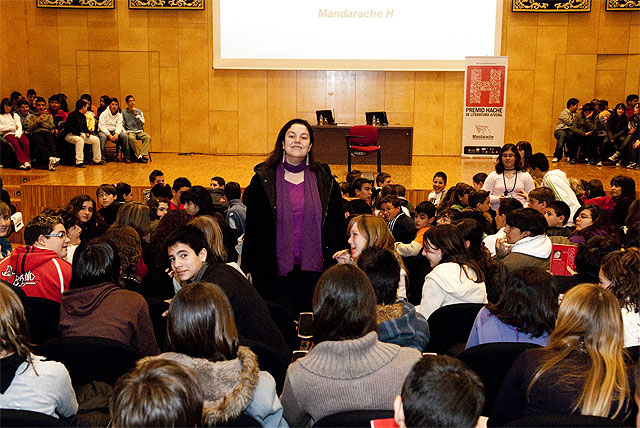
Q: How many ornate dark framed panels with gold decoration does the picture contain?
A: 4